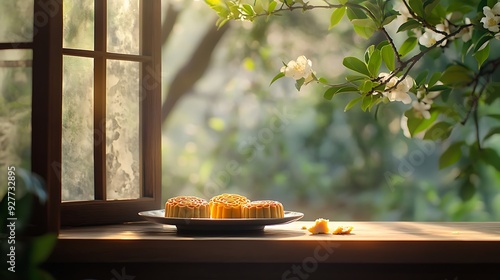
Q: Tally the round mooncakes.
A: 3